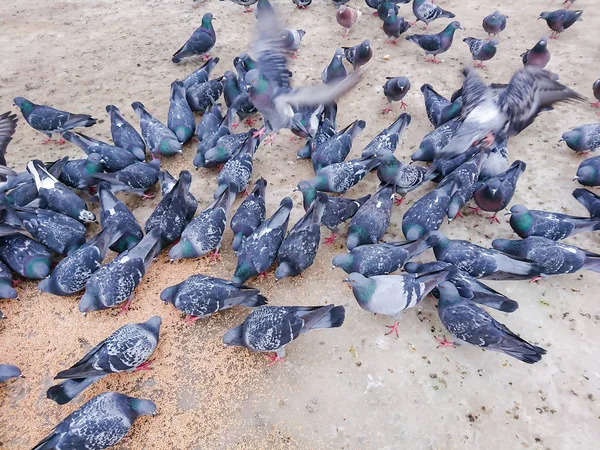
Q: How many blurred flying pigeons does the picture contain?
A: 2